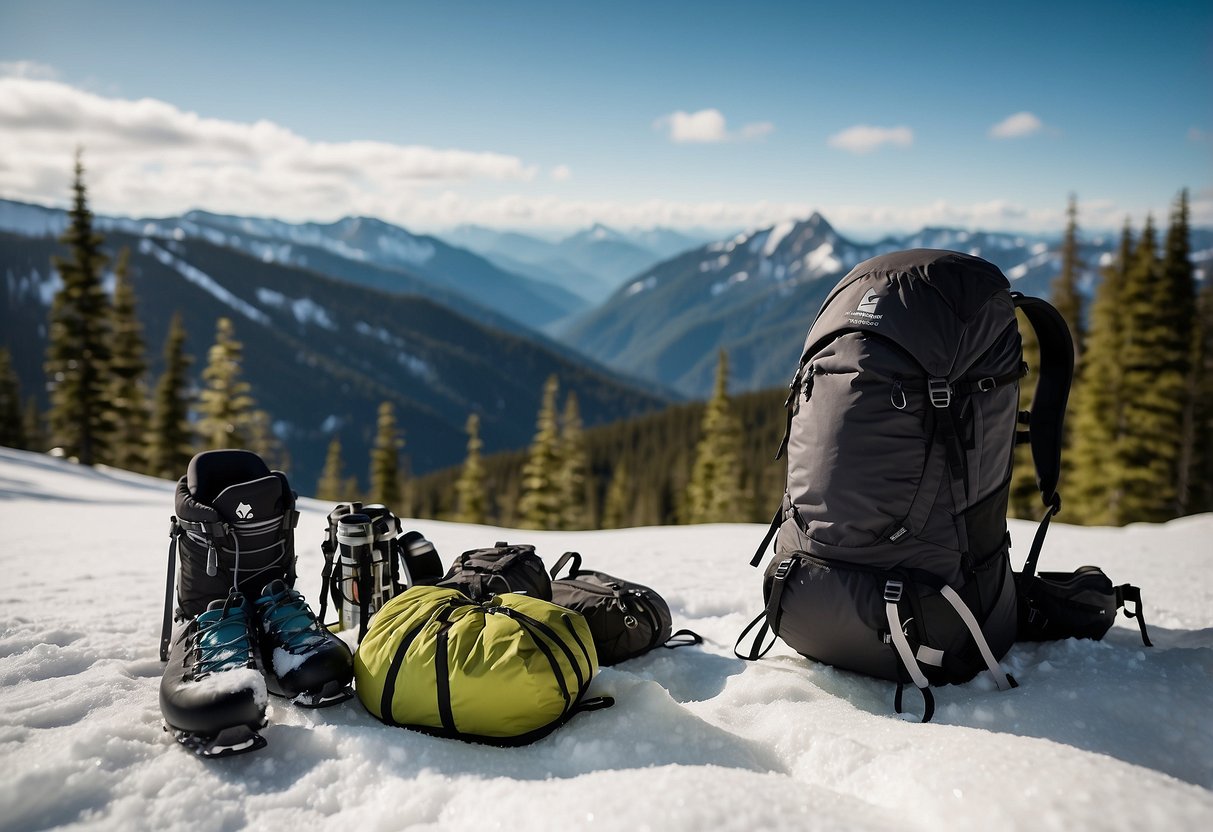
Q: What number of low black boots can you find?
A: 2